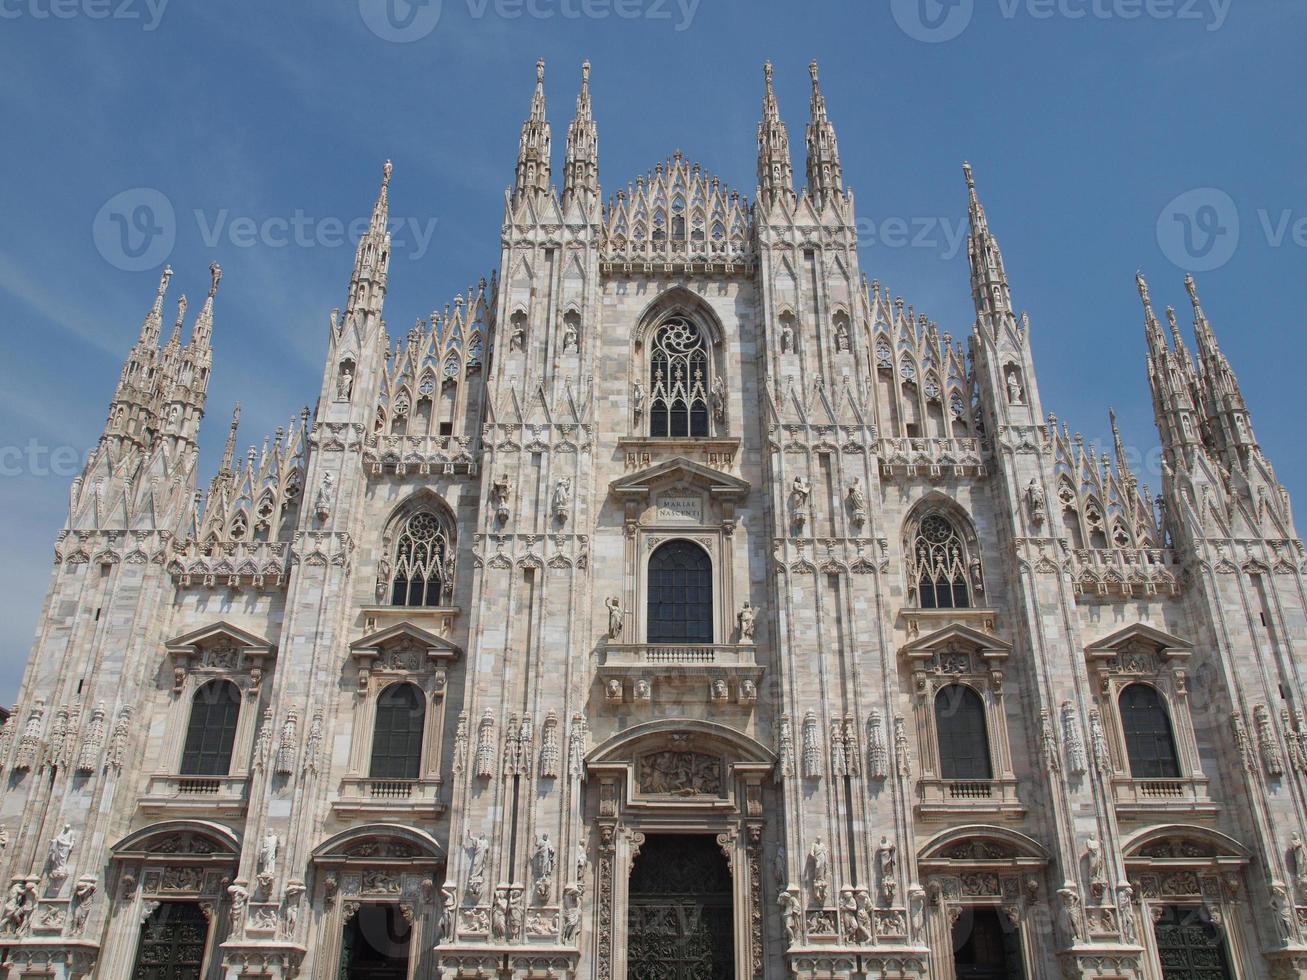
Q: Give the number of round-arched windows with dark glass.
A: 5